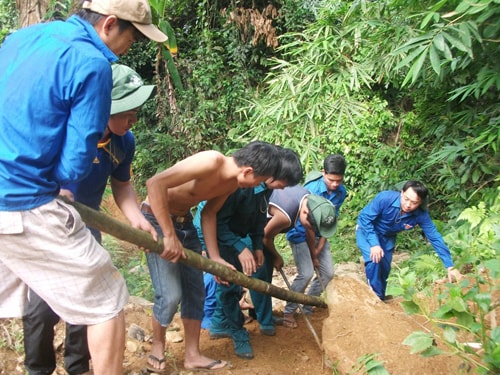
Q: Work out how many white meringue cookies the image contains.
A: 0